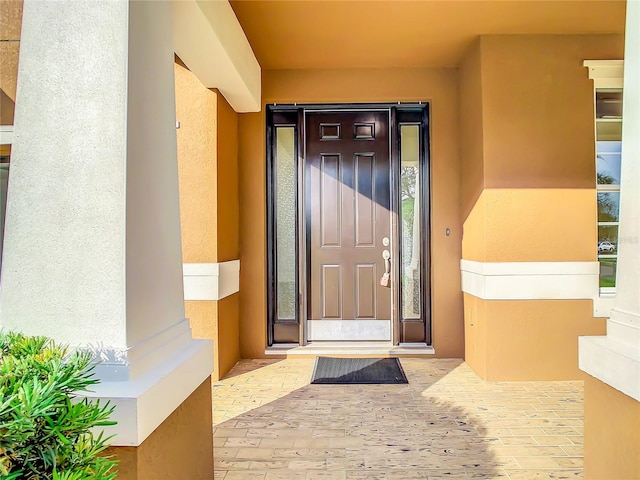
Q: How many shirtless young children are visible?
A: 0